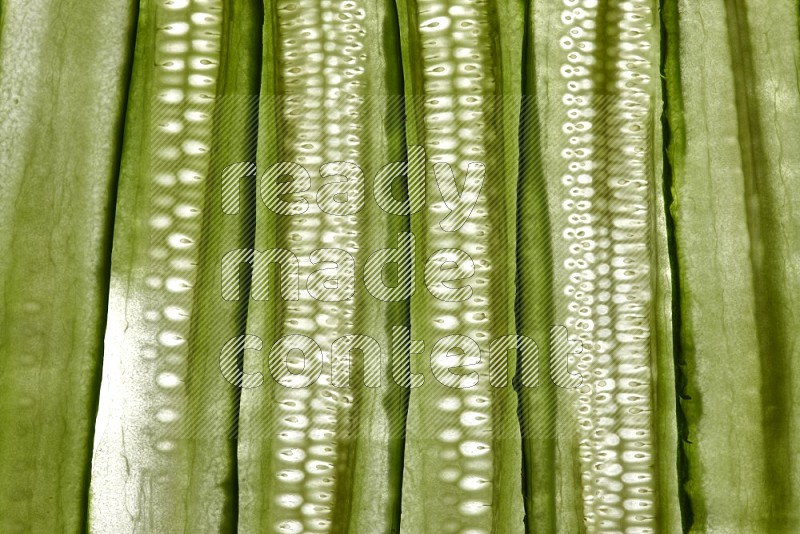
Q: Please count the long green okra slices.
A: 6